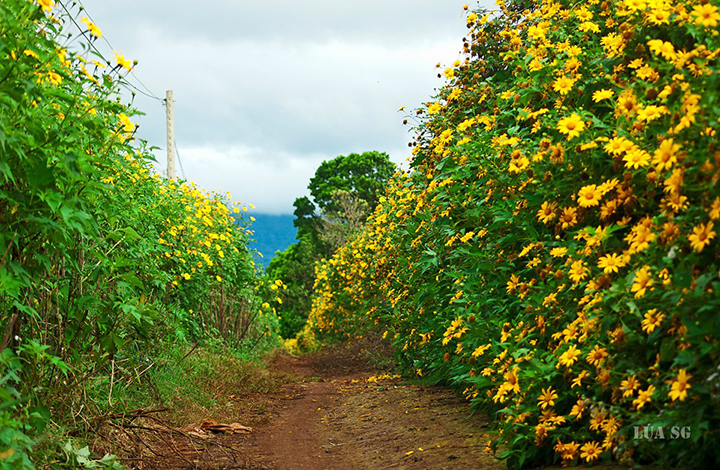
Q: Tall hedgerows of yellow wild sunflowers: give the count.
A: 2